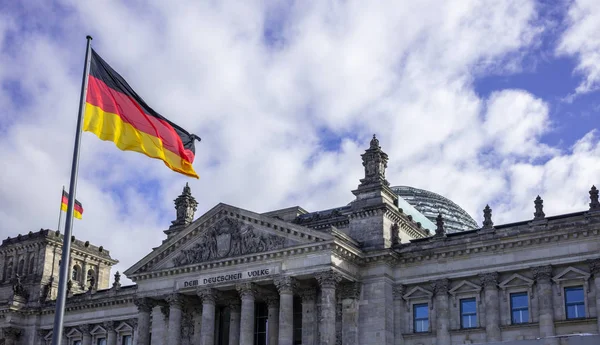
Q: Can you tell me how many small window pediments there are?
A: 8